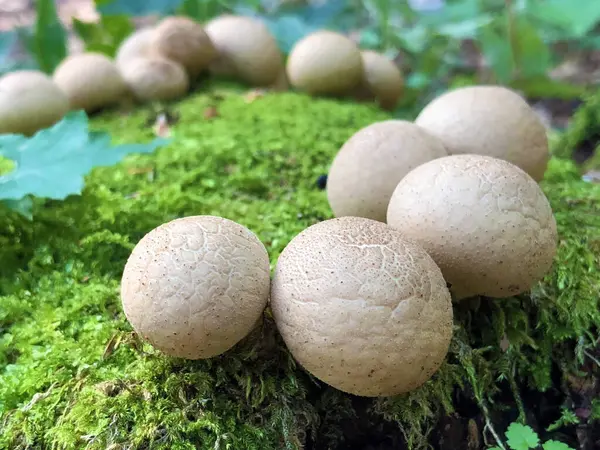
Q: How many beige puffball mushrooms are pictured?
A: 13